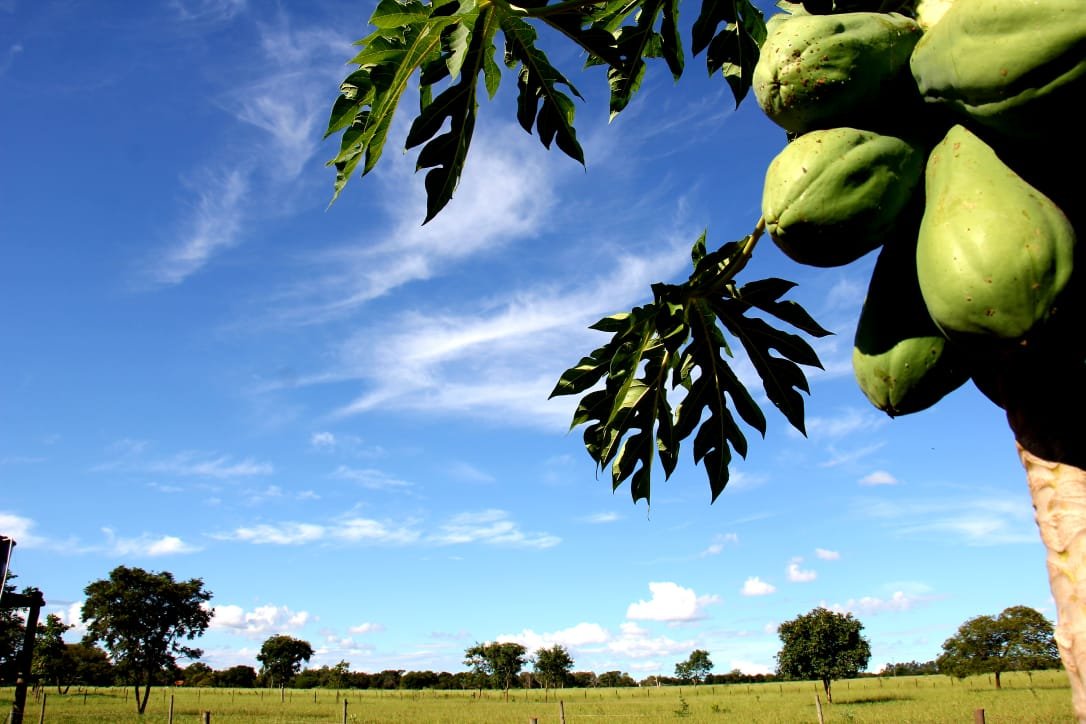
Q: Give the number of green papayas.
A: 5